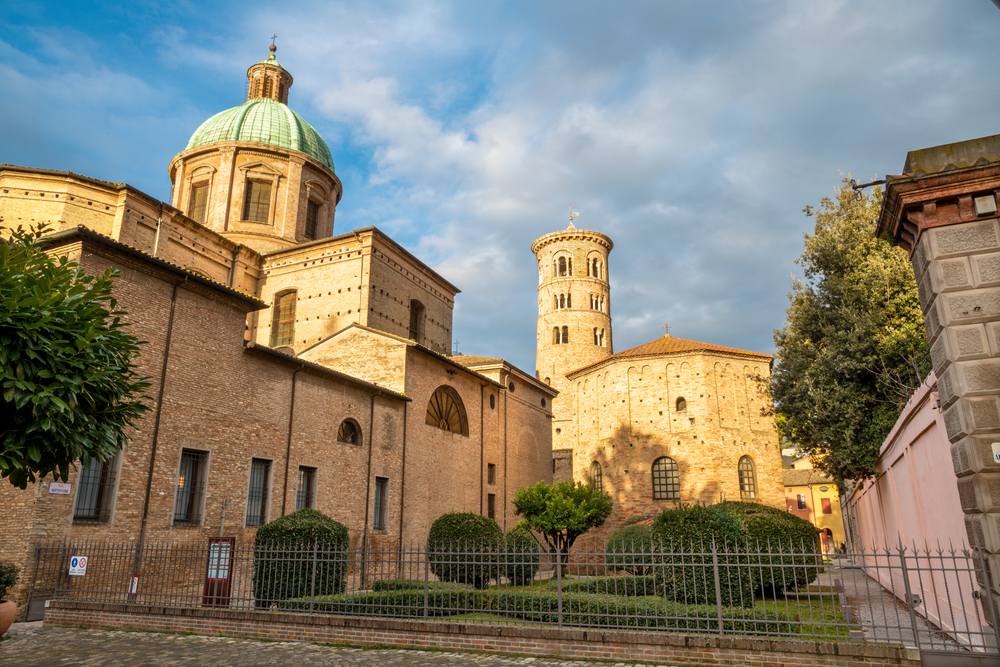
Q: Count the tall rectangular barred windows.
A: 5